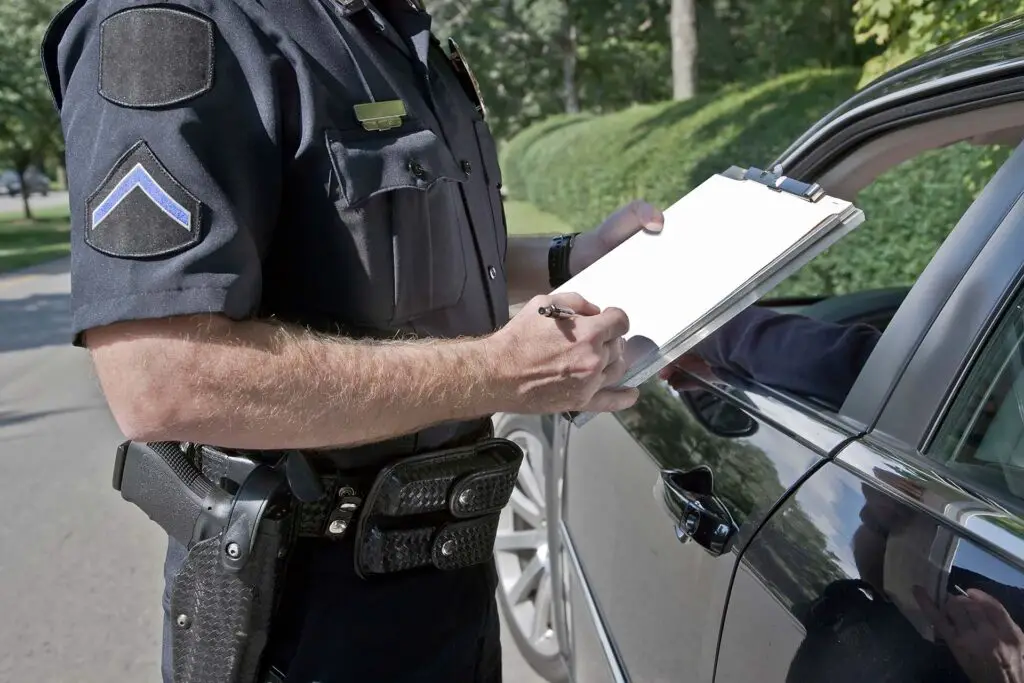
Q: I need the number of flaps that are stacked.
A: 2